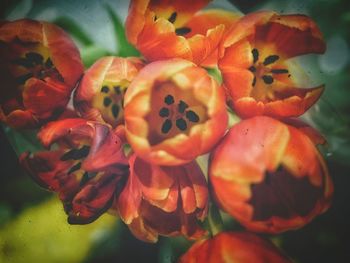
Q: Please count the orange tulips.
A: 9